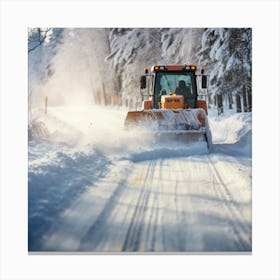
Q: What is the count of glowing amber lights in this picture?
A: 2